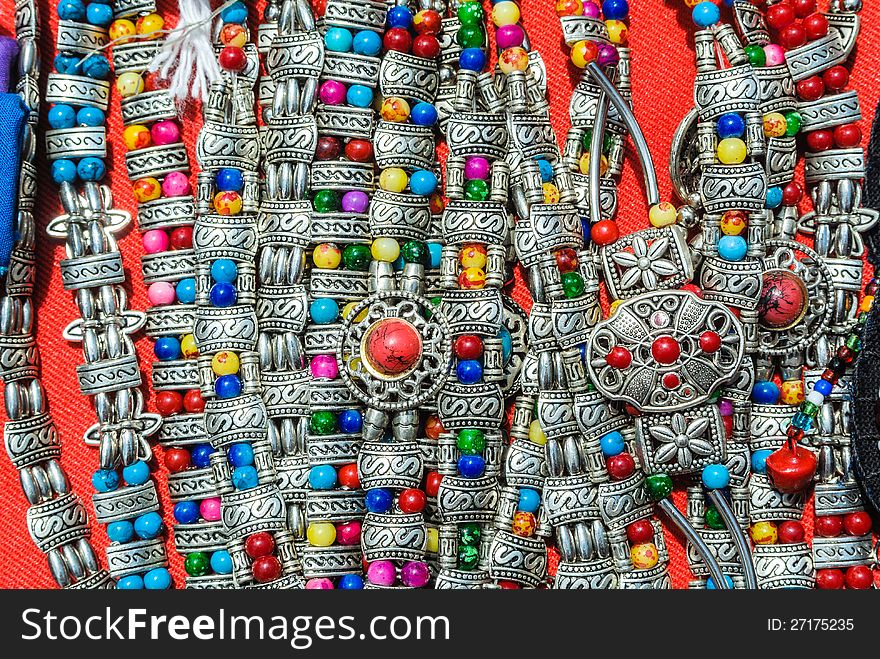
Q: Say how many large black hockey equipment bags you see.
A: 0